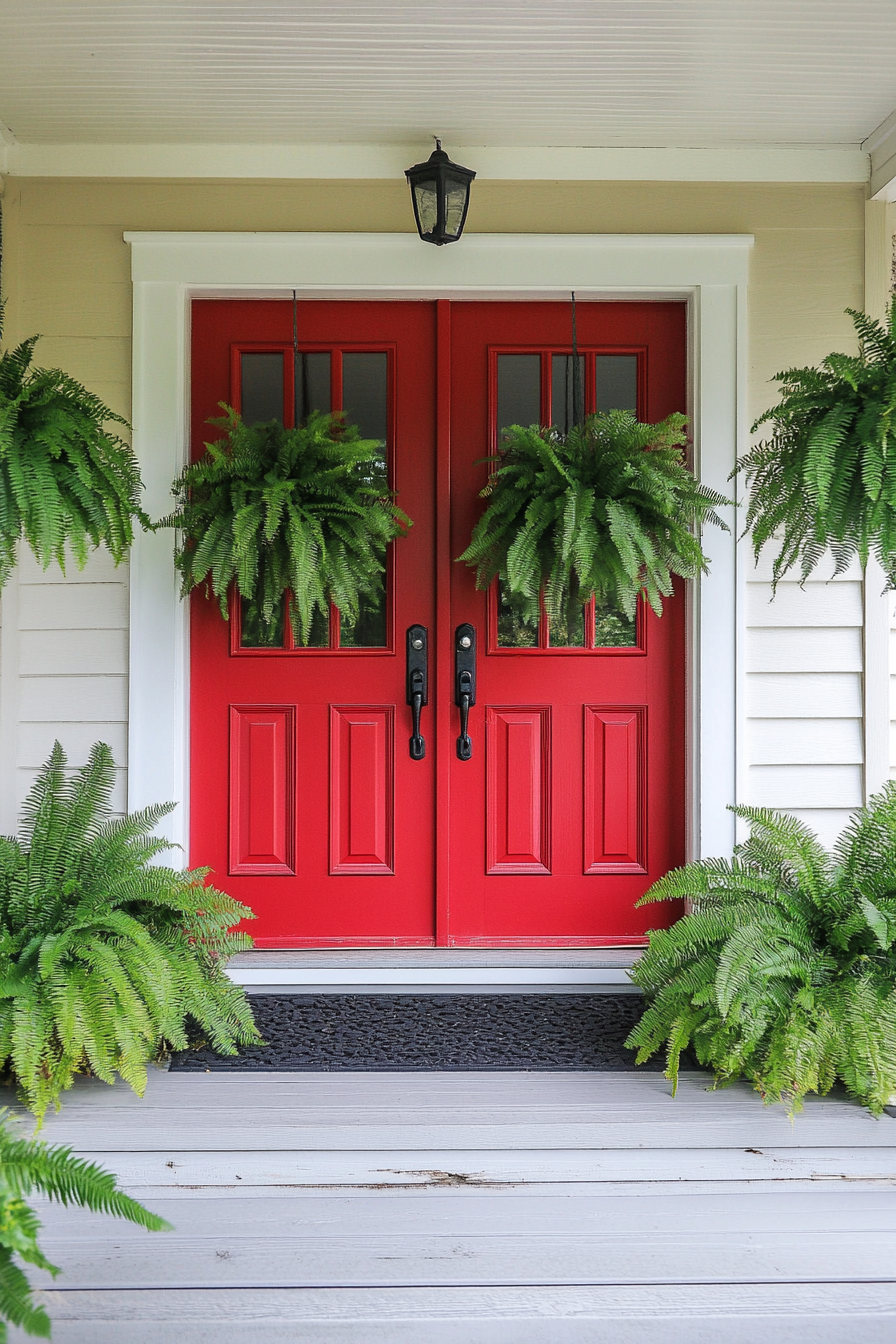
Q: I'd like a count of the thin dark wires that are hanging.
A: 2